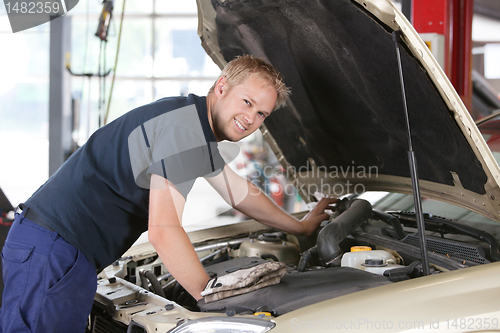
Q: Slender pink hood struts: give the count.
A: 0